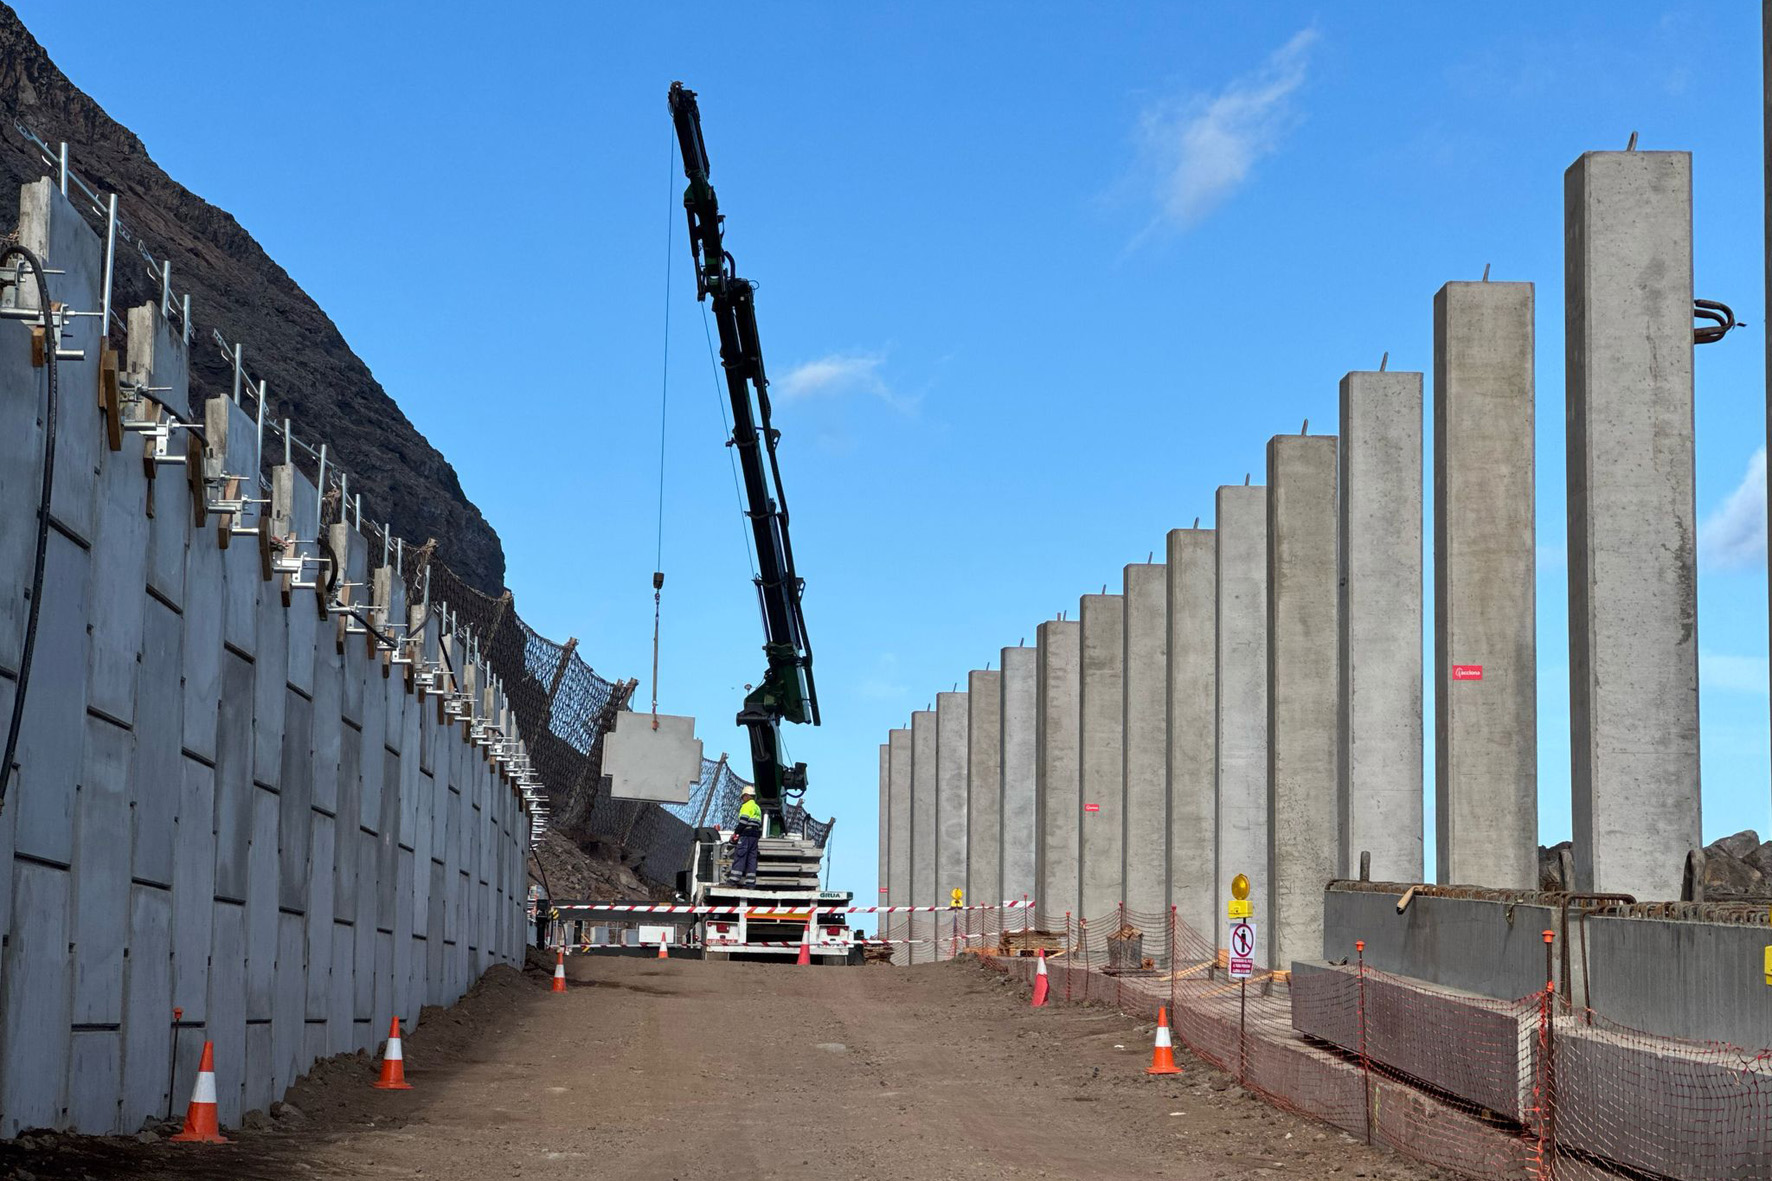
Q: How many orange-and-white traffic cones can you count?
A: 7